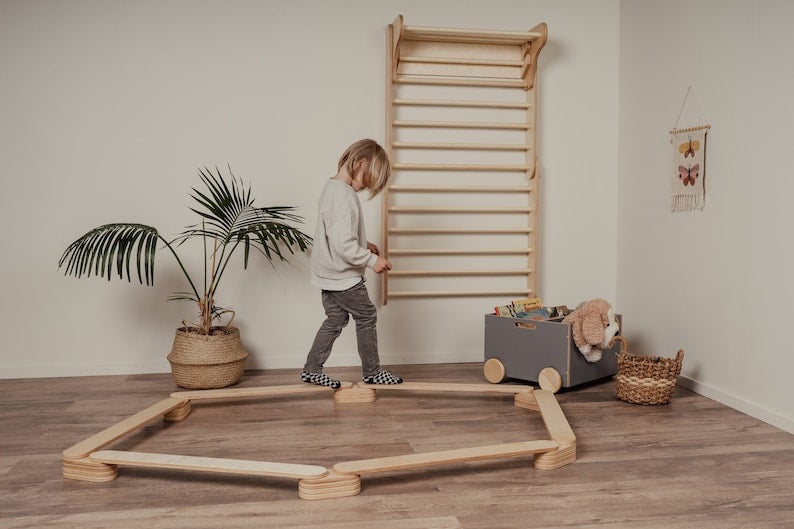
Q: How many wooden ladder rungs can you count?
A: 13